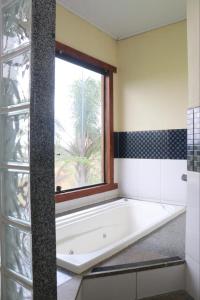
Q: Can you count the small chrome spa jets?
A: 2